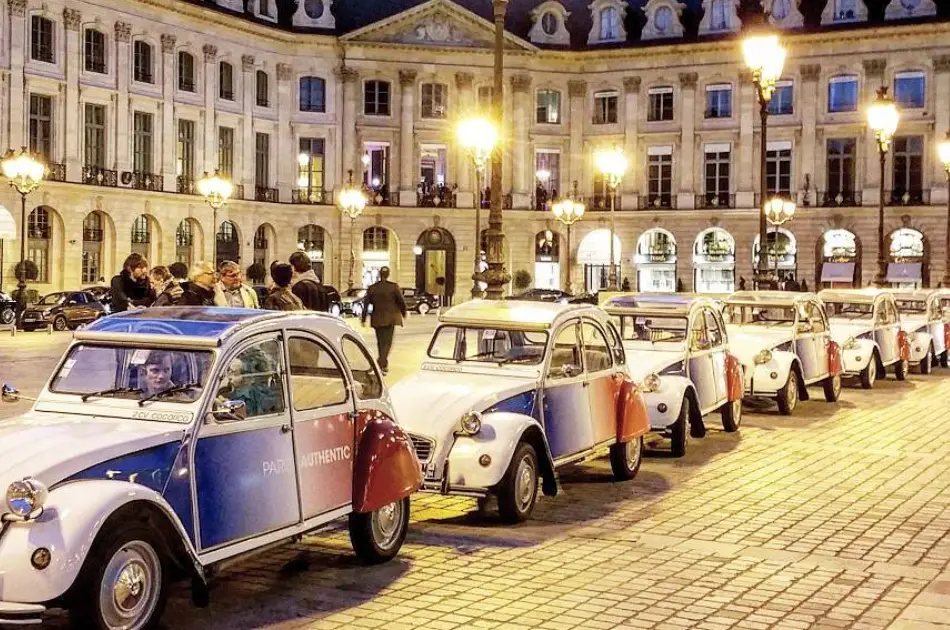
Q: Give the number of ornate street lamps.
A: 10